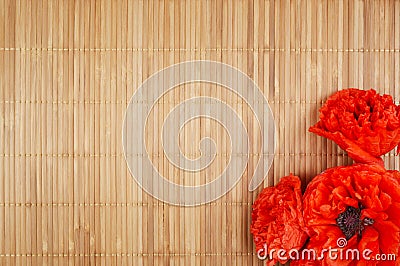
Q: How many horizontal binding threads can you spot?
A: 5